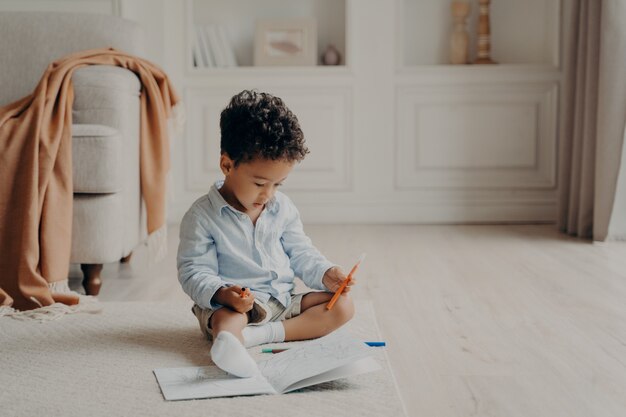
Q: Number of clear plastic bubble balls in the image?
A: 0